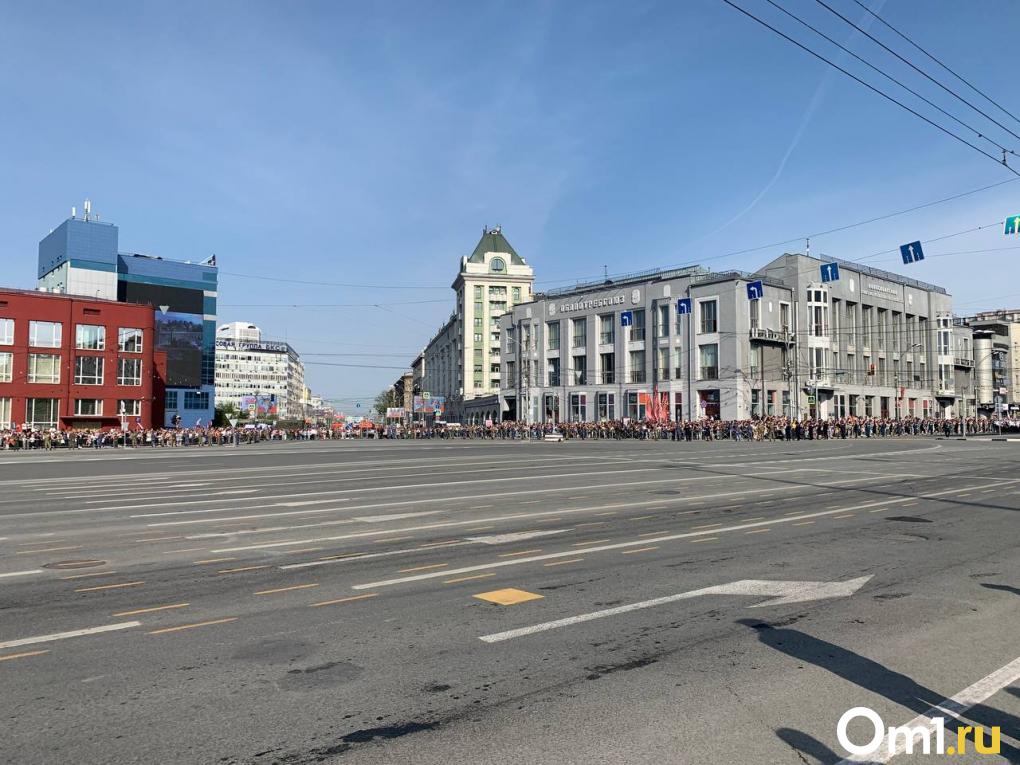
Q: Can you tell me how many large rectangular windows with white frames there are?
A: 12